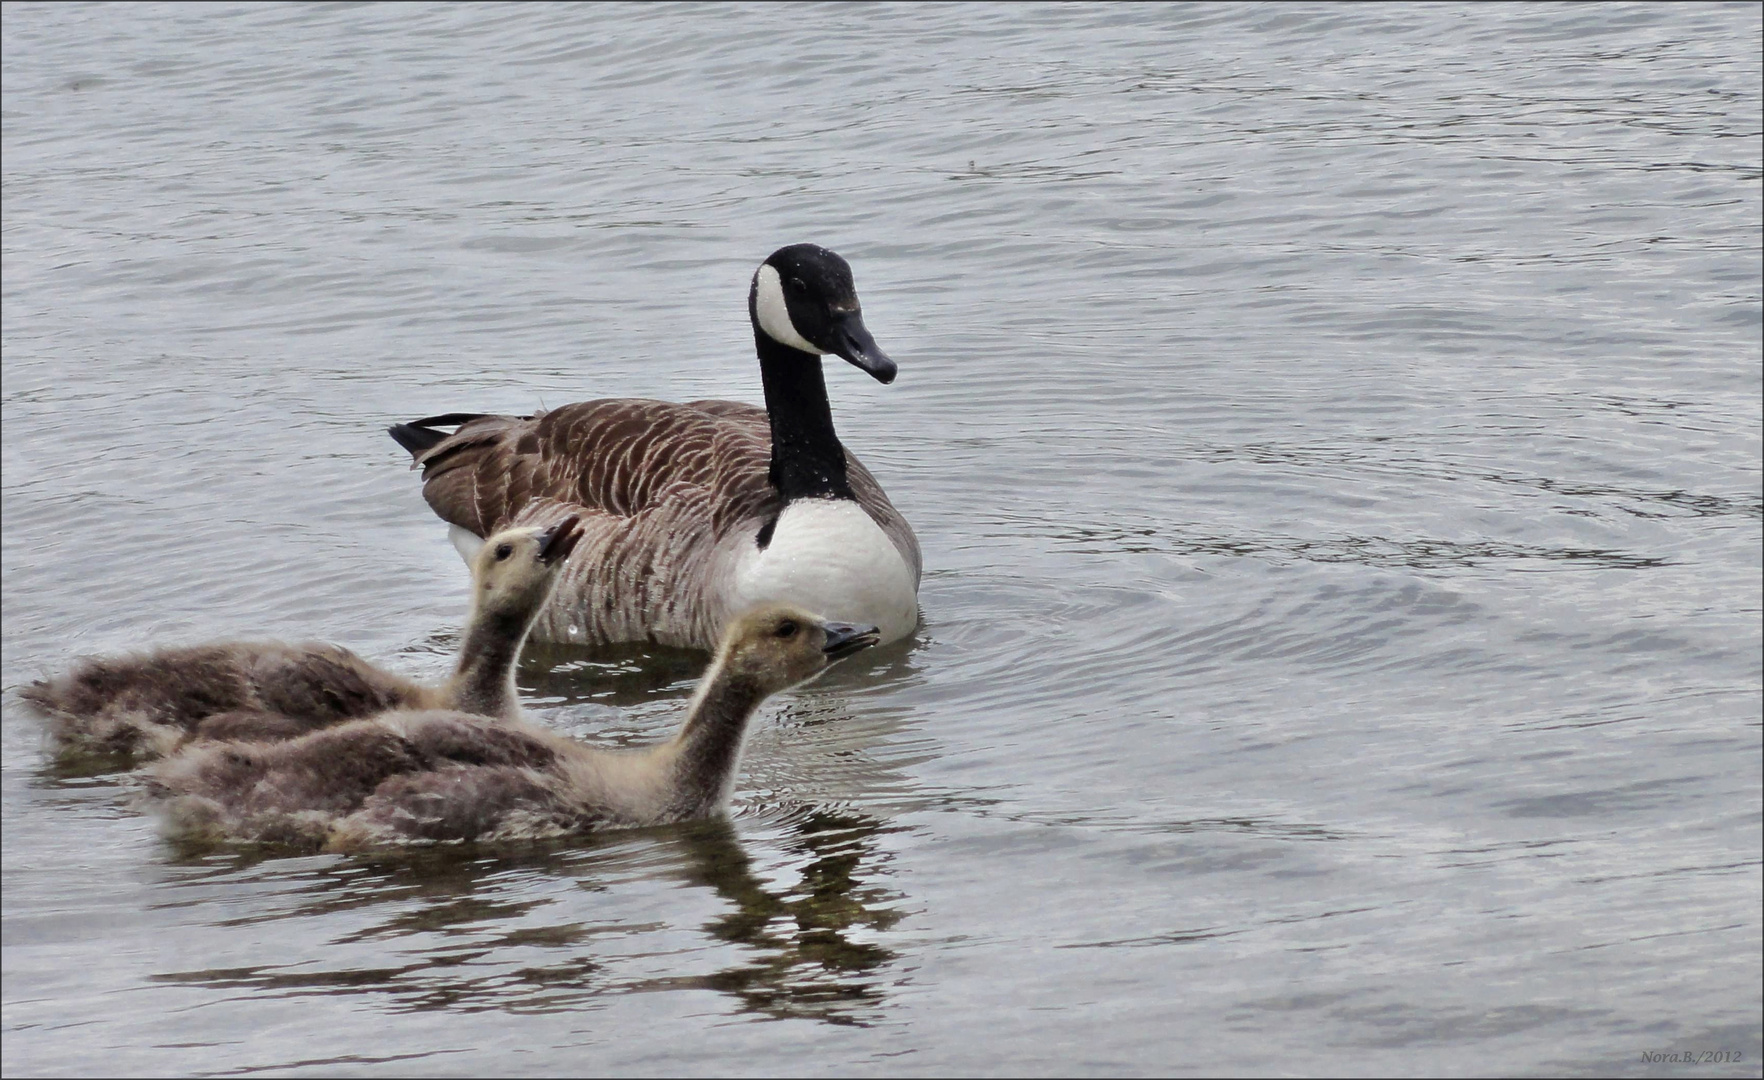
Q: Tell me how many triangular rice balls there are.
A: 0